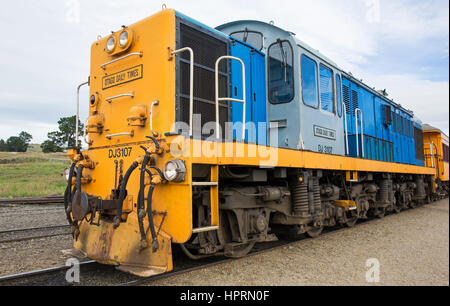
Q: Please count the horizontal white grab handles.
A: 3